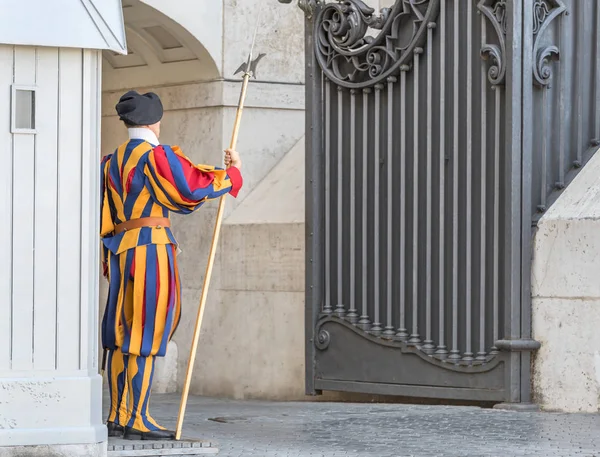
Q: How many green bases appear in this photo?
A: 0